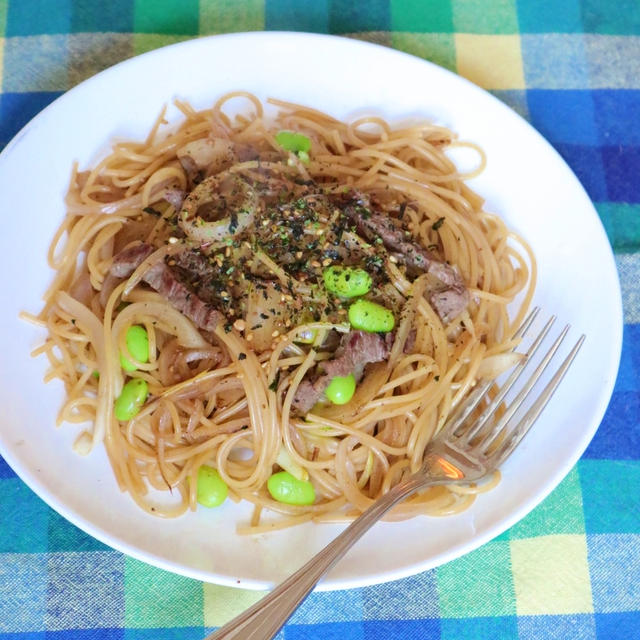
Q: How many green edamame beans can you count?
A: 8